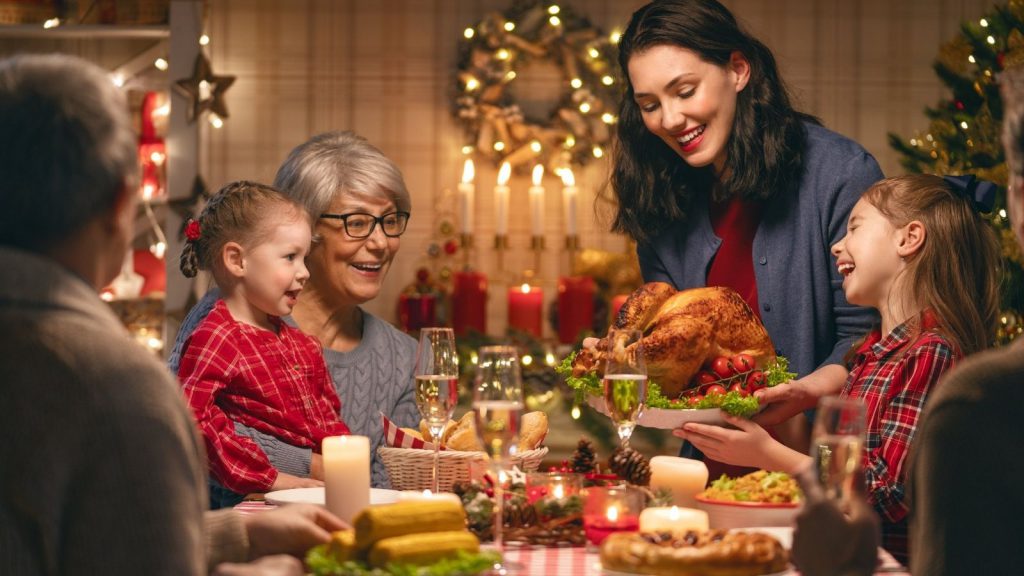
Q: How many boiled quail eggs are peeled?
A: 0